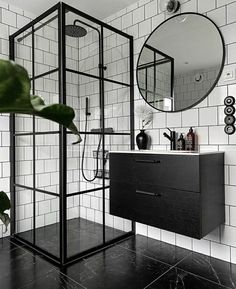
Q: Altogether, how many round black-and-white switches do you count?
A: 4